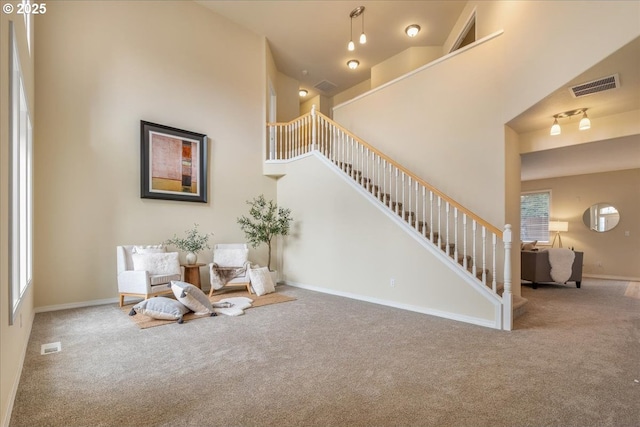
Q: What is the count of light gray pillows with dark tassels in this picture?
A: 2